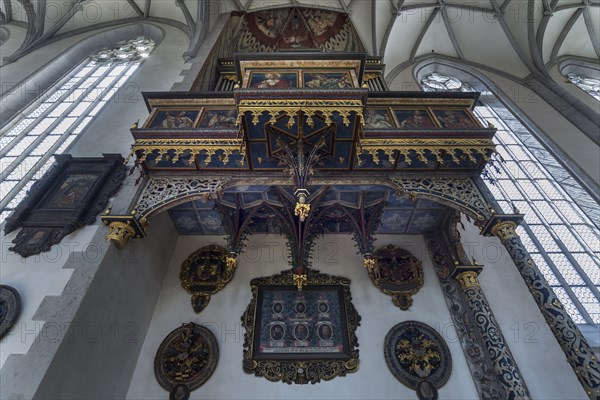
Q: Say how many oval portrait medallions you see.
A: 6